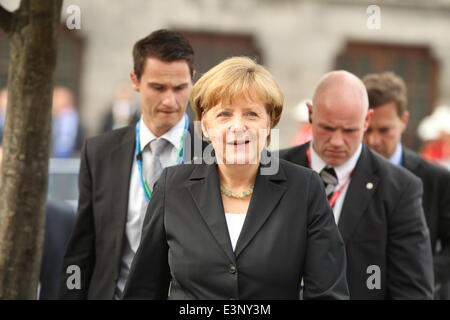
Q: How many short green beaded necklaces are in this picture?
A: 1